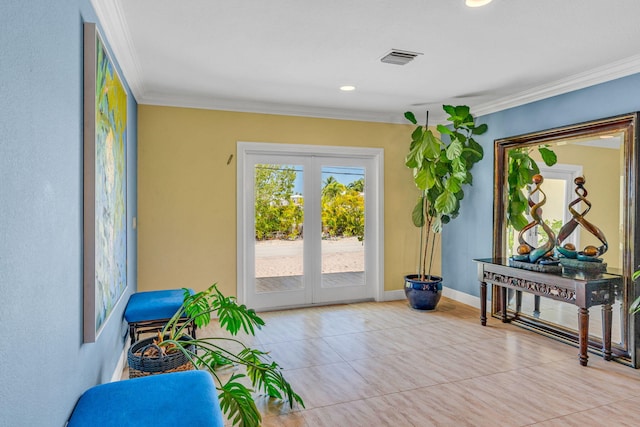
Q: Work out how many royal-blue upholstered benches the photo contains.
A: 2